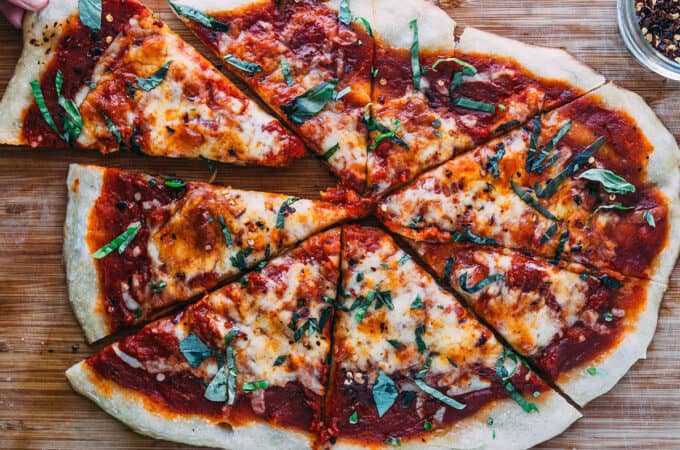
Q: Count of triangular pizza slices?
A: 8